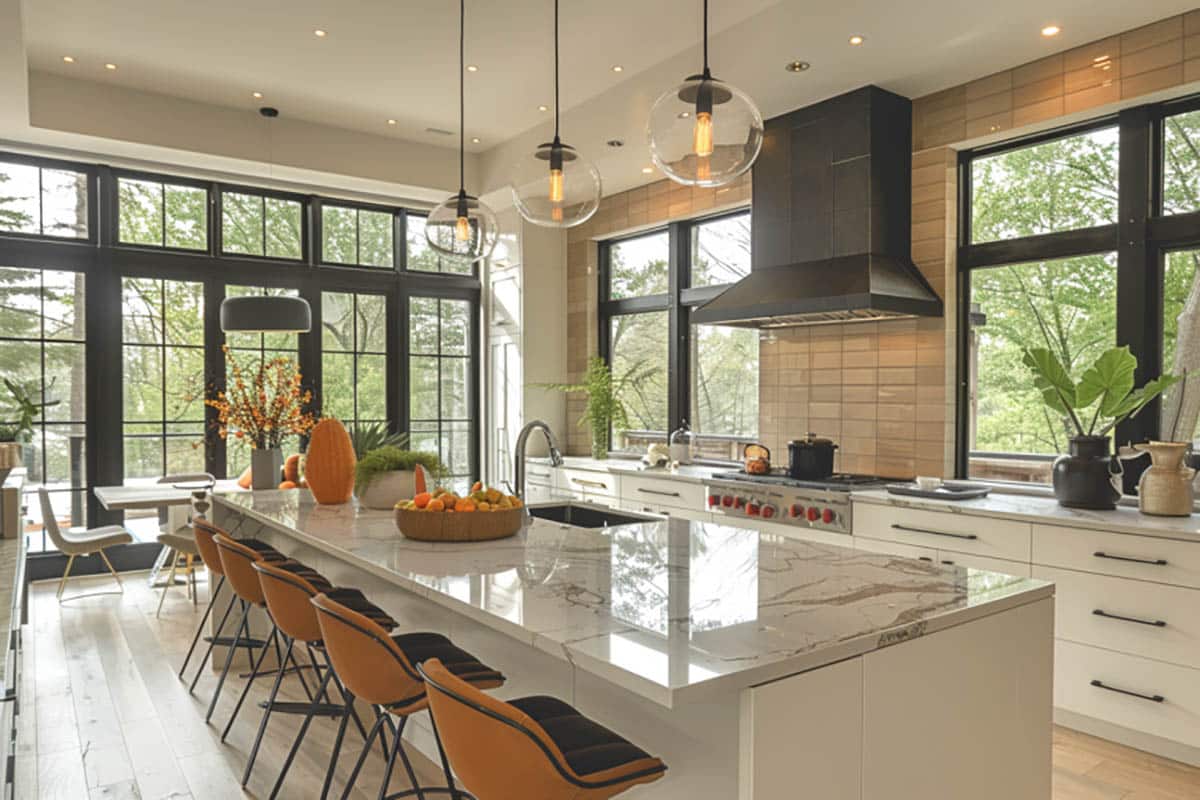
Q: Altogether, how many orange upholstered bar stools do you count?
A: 5